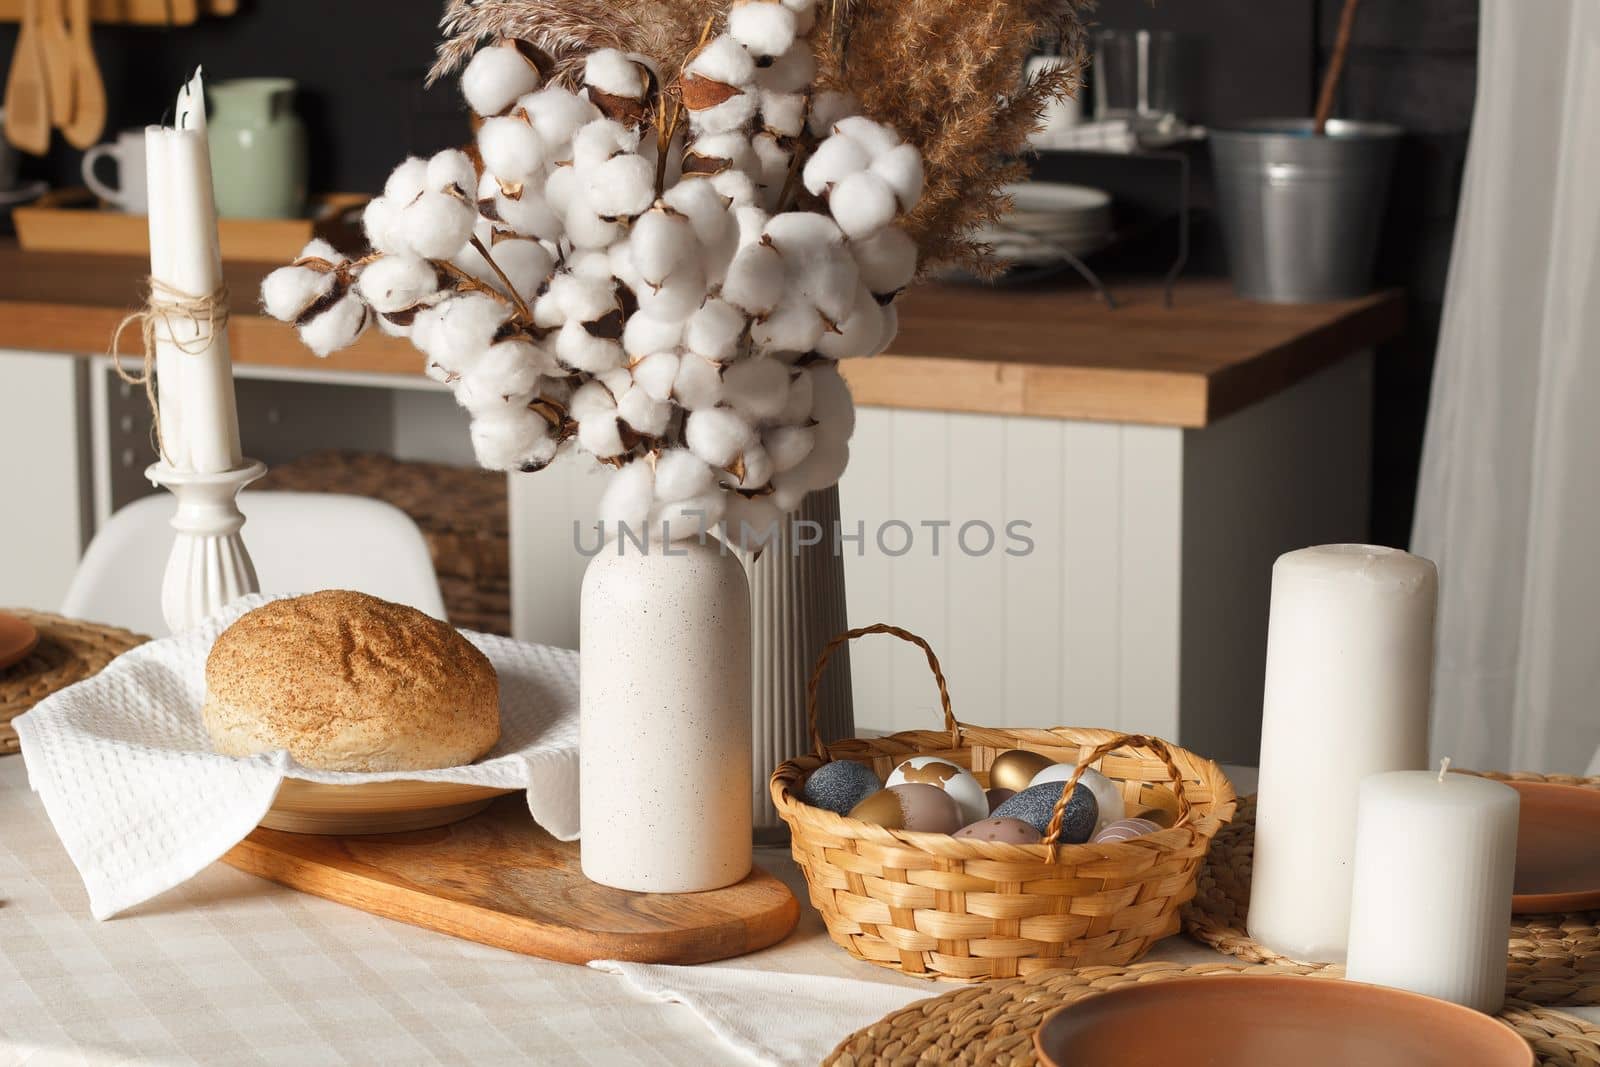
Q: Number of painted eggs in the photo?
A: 9